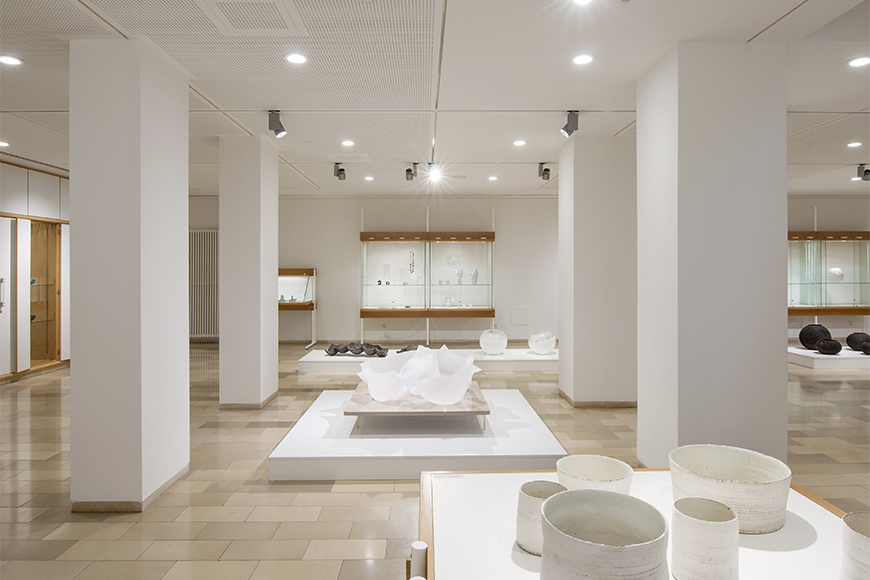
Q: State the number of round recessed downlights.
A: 12